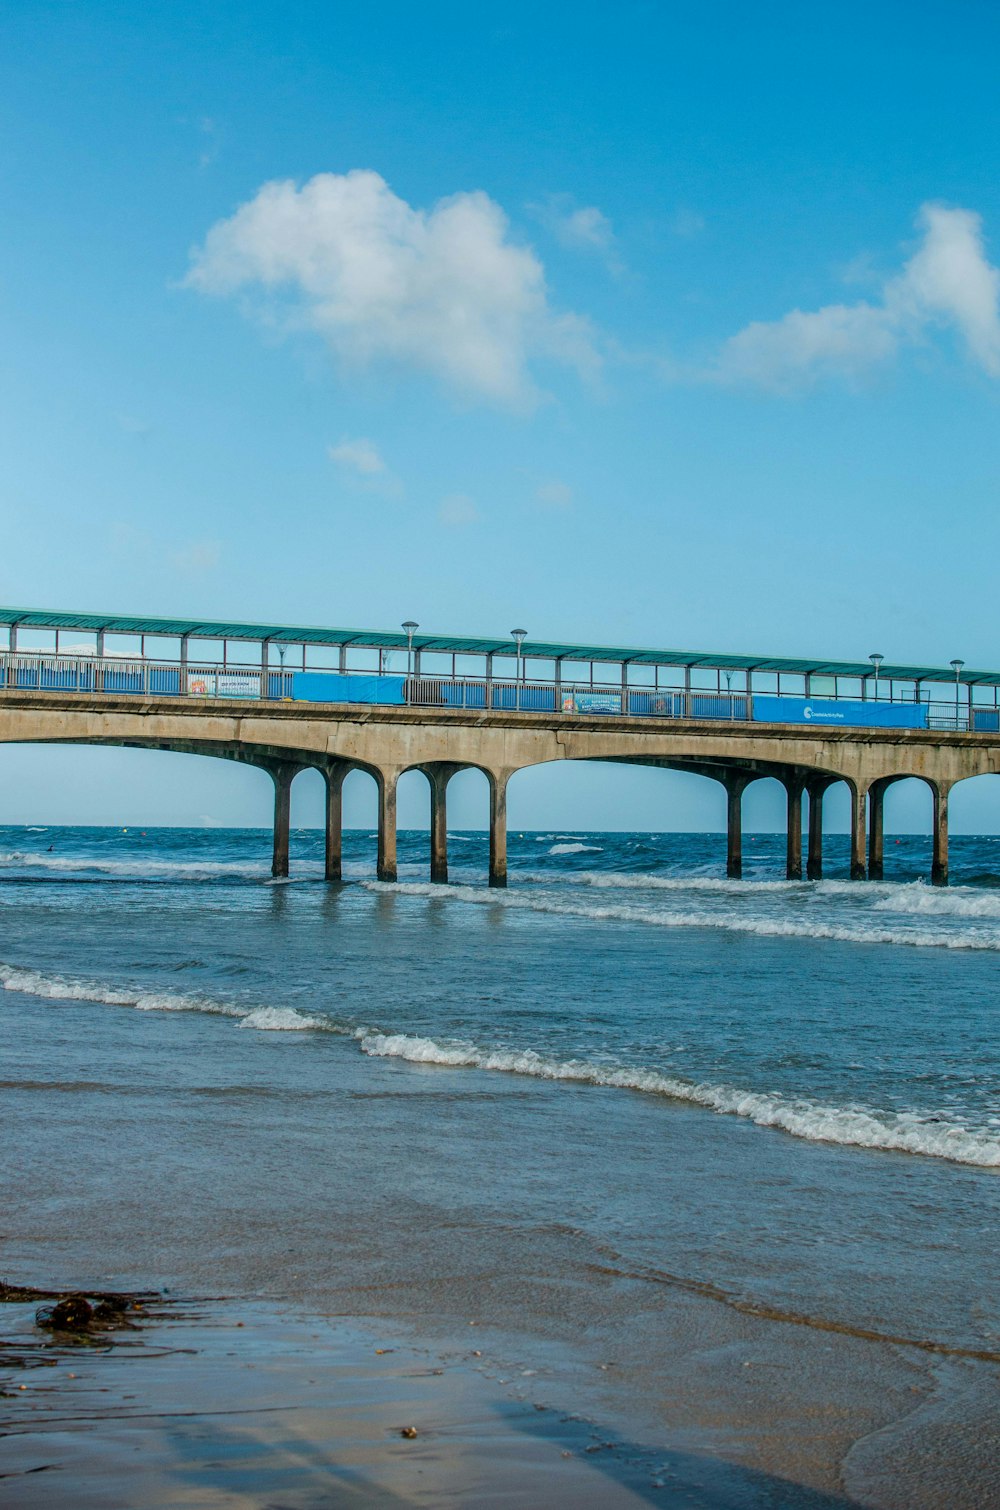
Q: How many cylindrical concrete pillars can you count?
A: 11